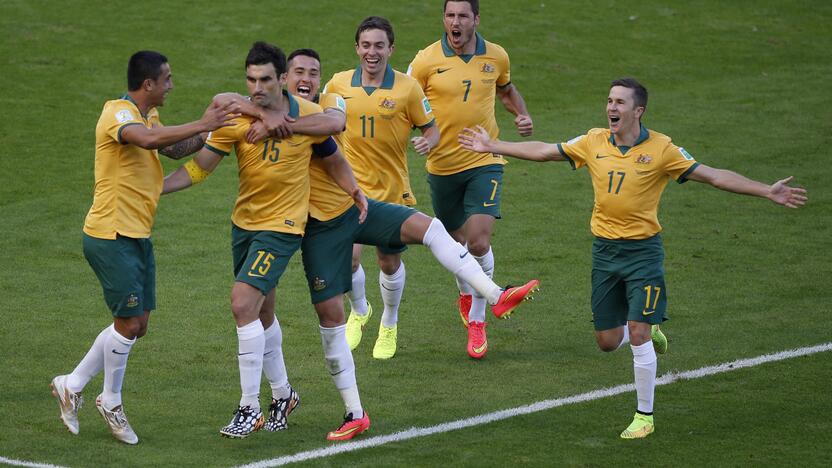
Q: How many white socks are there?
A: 12